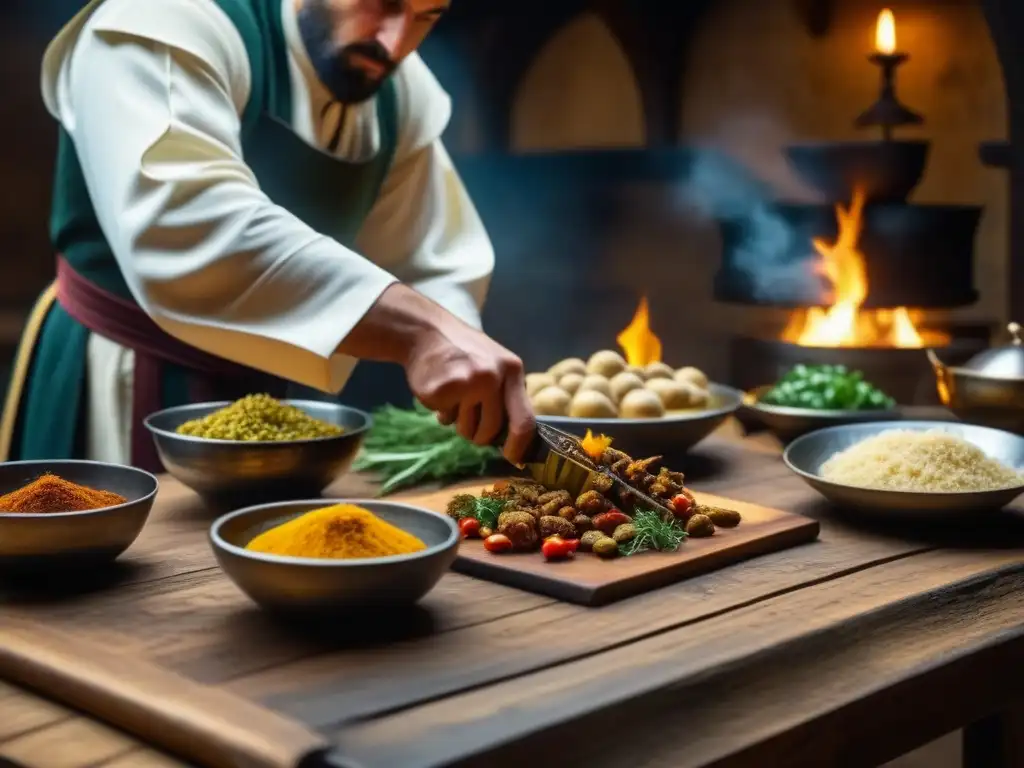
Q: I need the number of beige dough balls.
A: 14